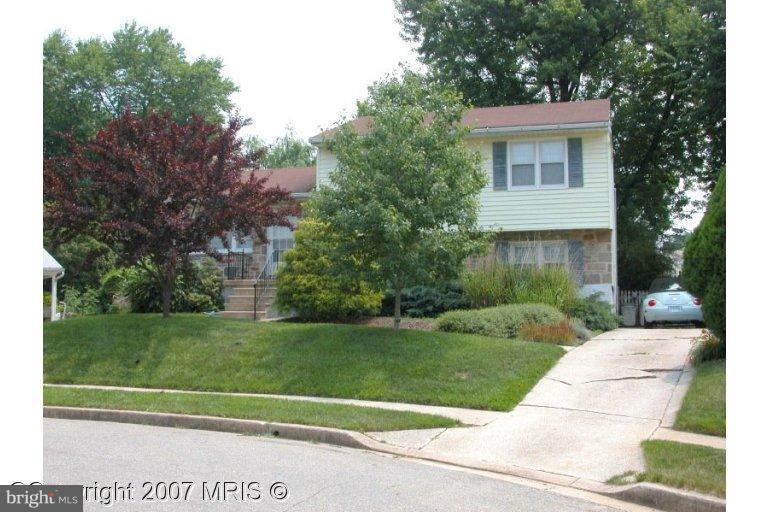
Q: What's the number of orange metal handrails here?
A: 0